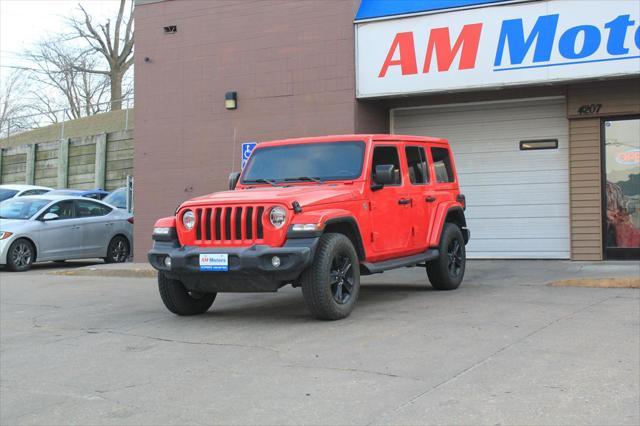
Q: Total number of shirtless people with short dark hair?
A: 0